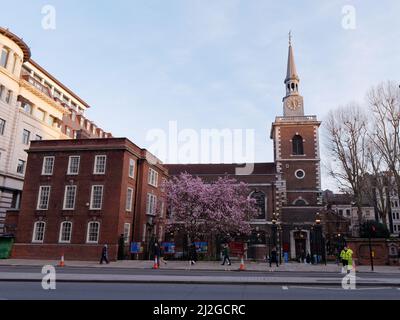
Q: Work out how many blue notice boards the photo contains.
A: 3